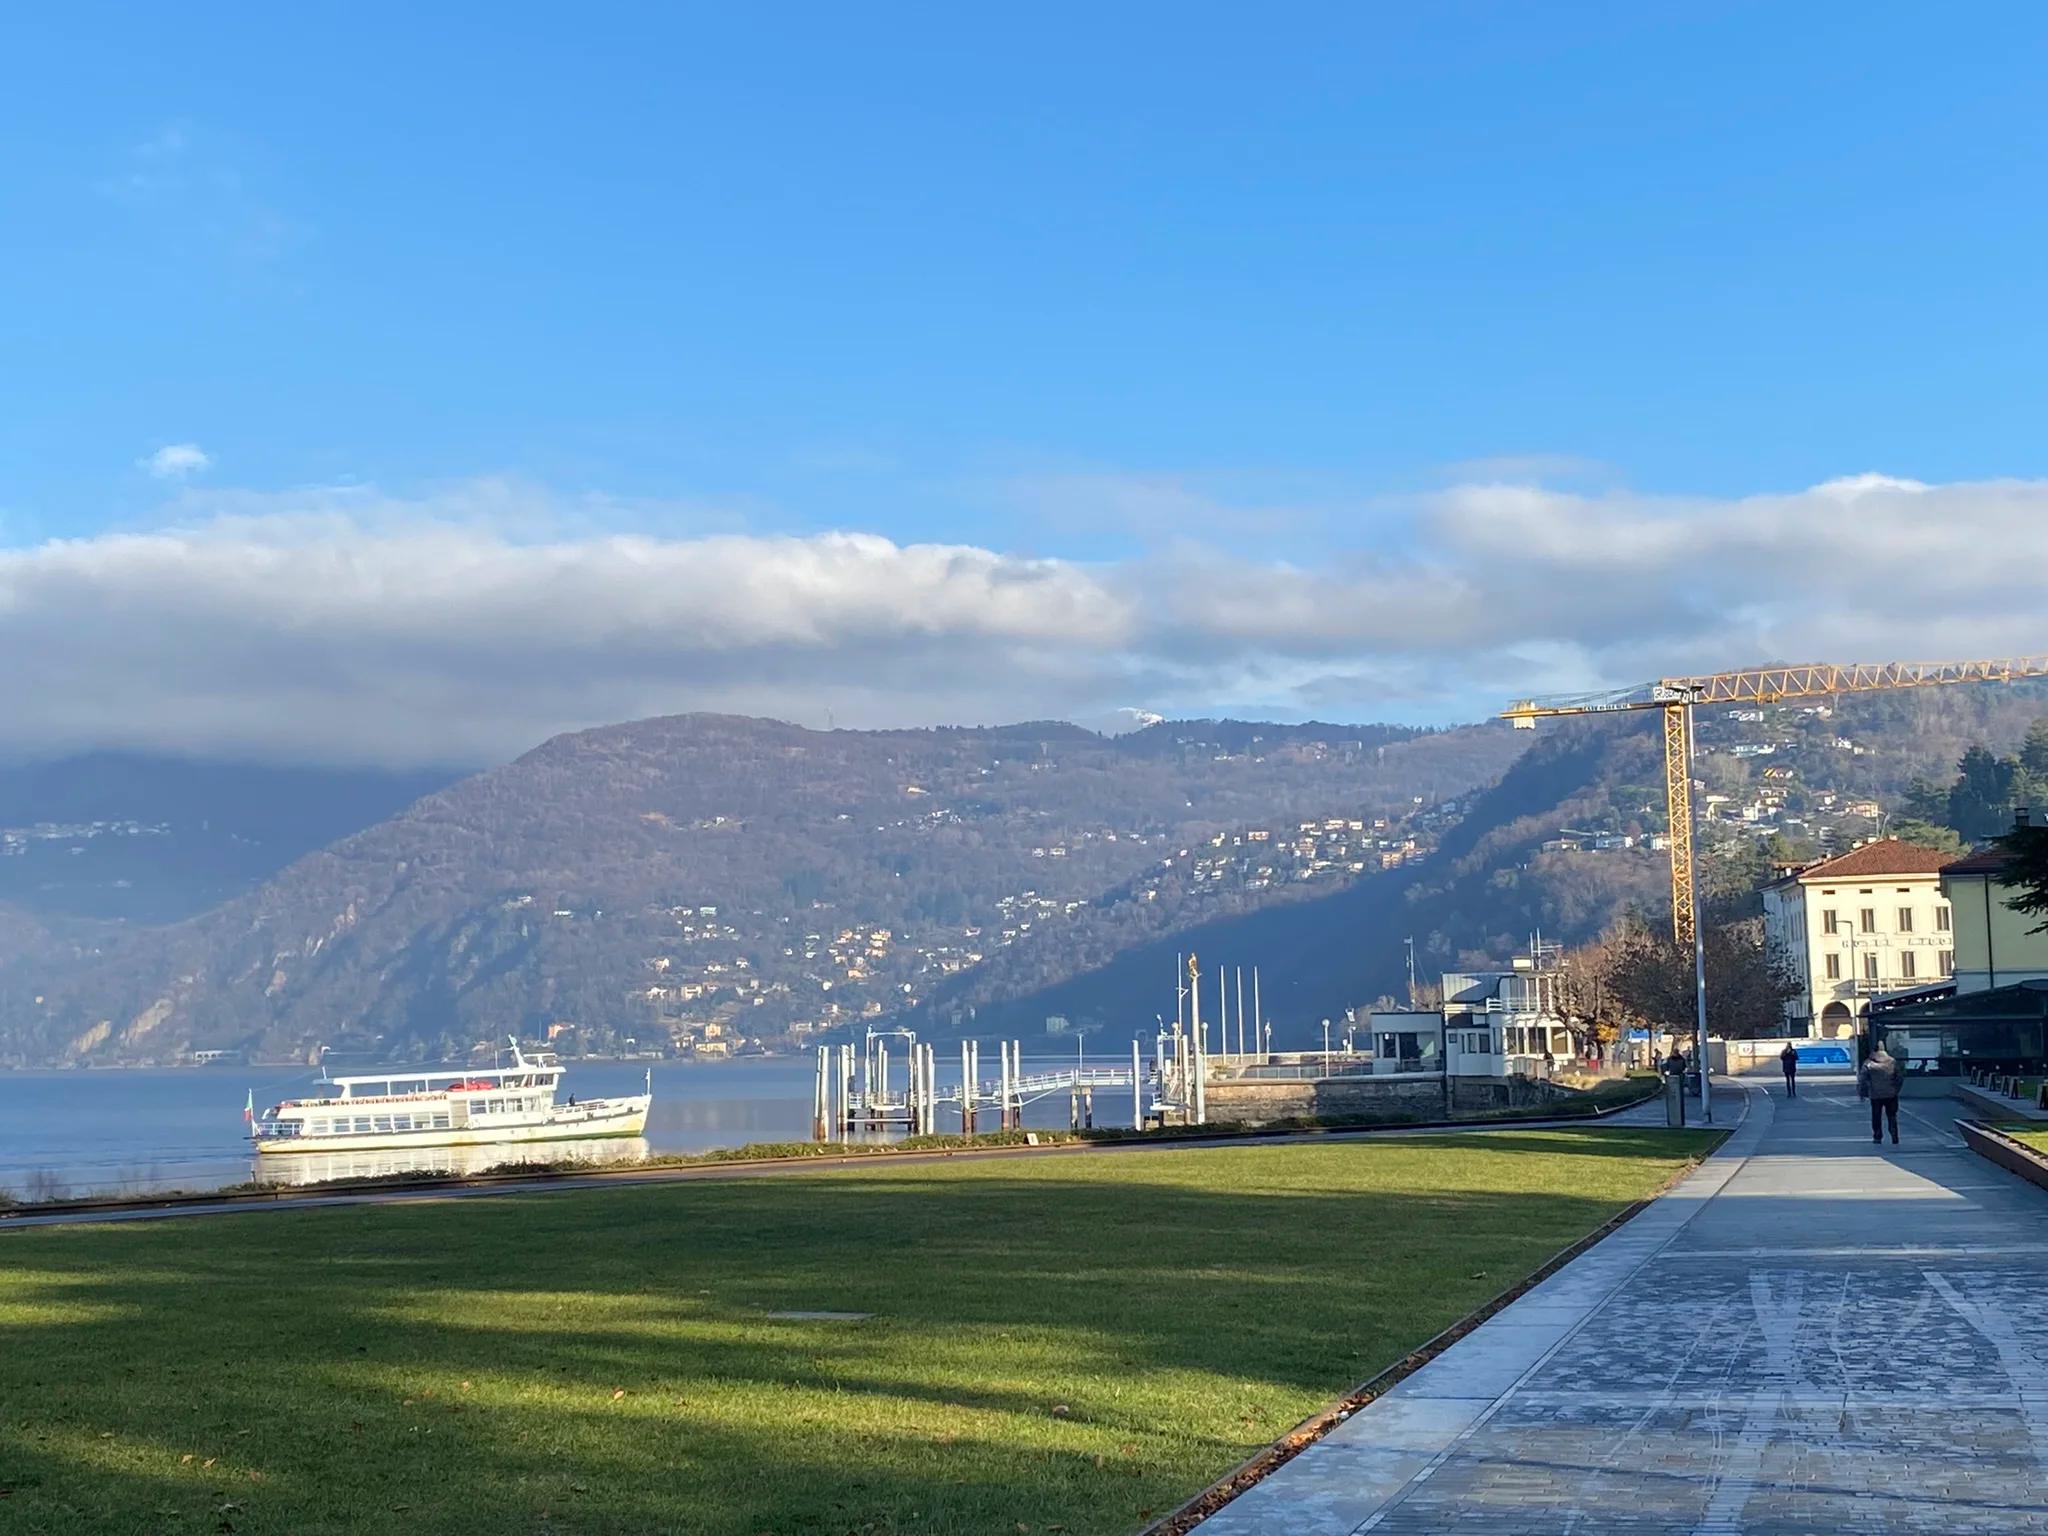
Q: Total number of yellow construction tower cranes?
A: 1